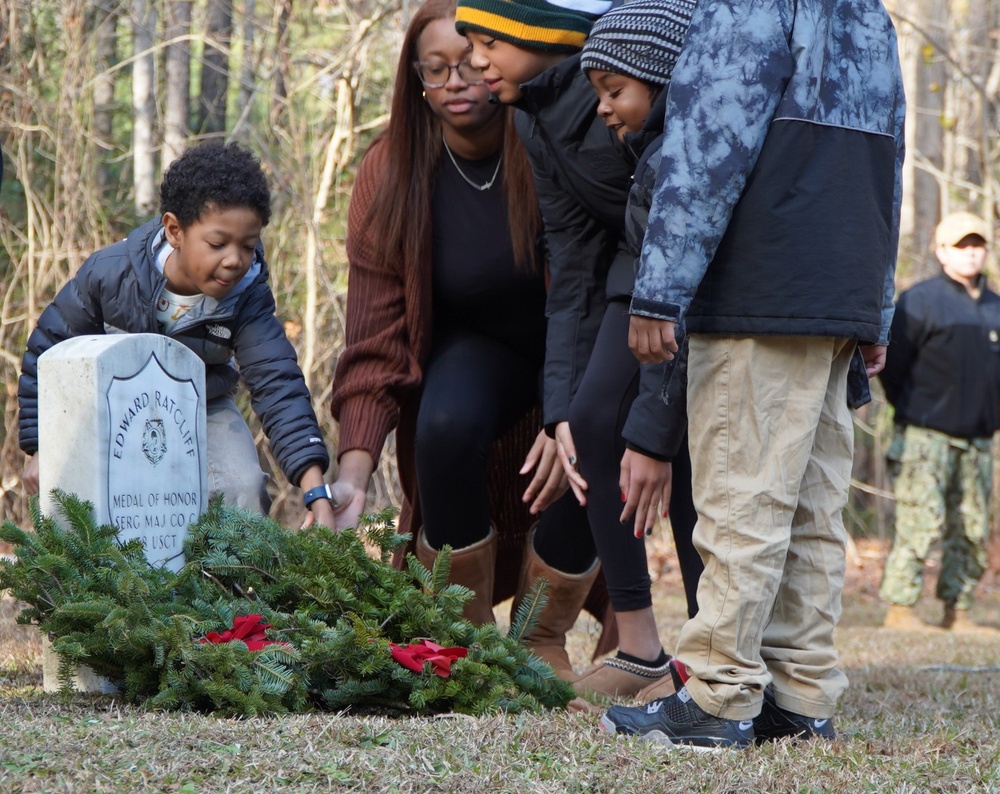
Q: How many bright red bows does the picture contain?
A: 2